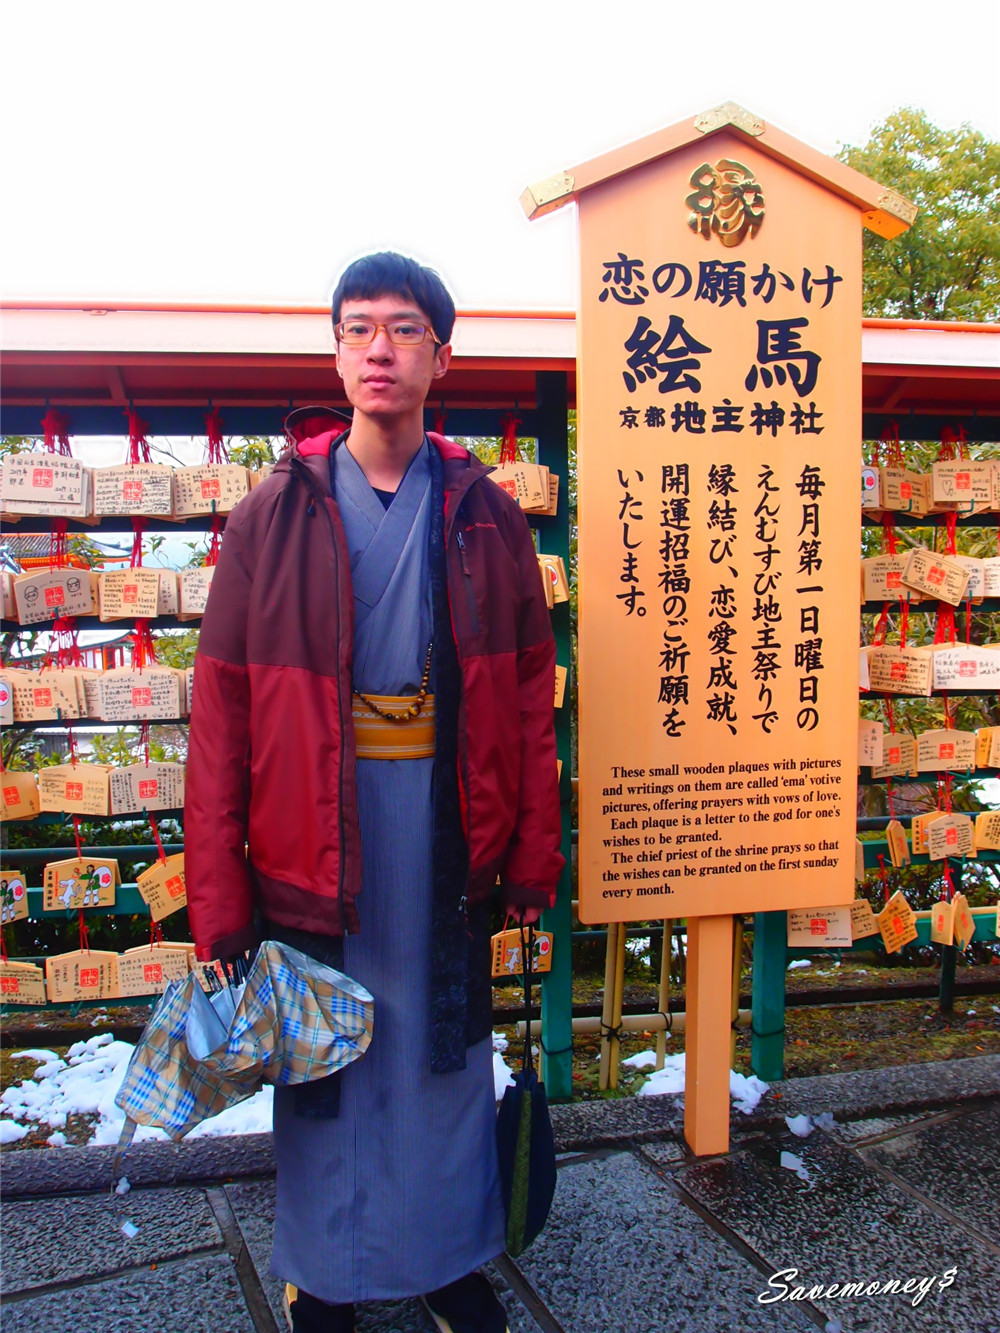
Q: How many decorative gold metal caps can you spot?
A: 3